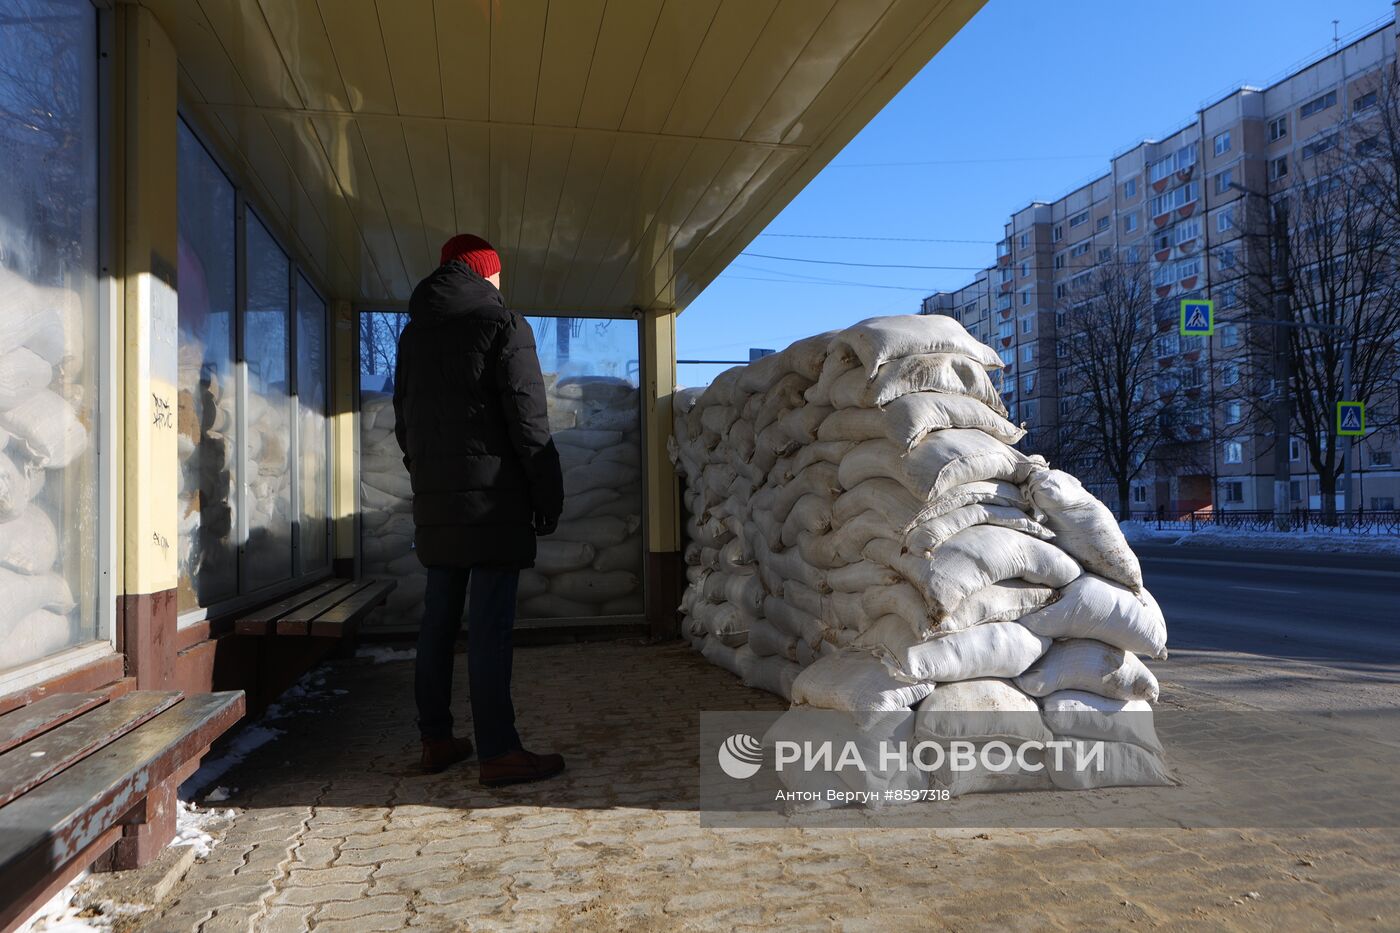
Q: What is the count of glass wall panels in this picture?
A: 5